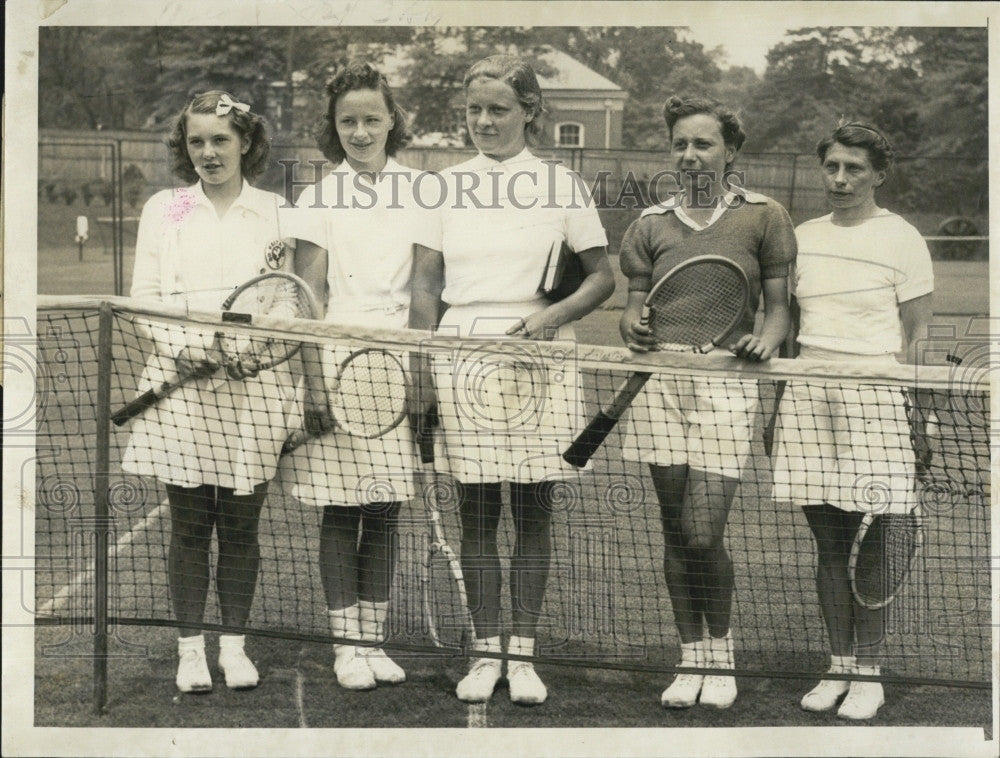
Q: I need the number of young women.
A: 5